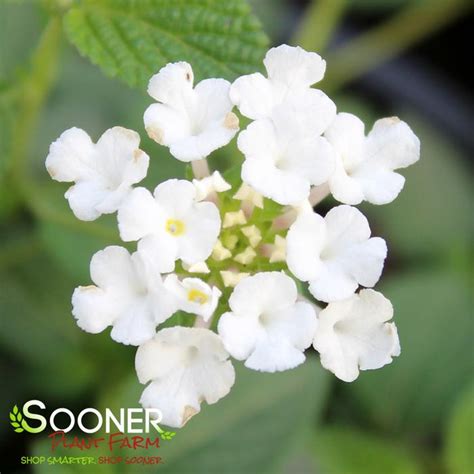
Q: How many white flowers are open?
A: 12